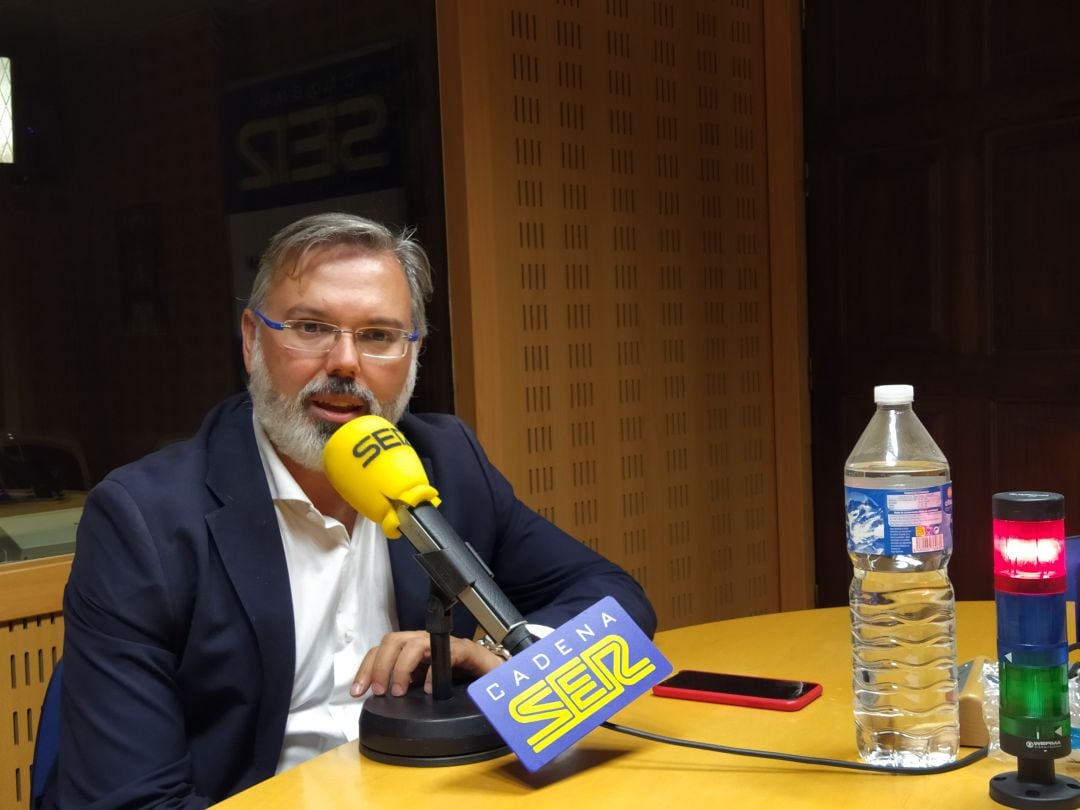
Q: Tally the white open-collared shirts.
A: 1